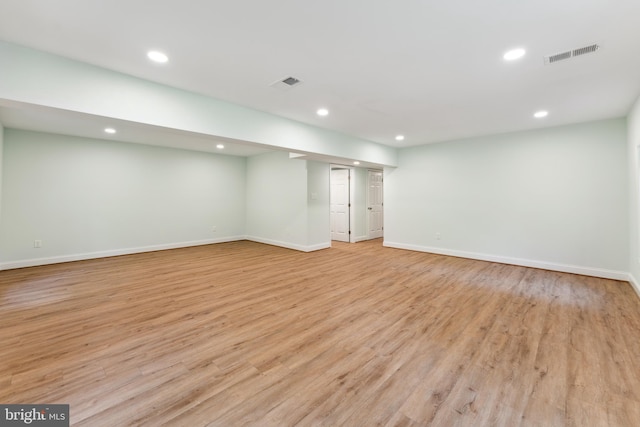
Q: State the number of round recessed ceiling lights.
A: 8